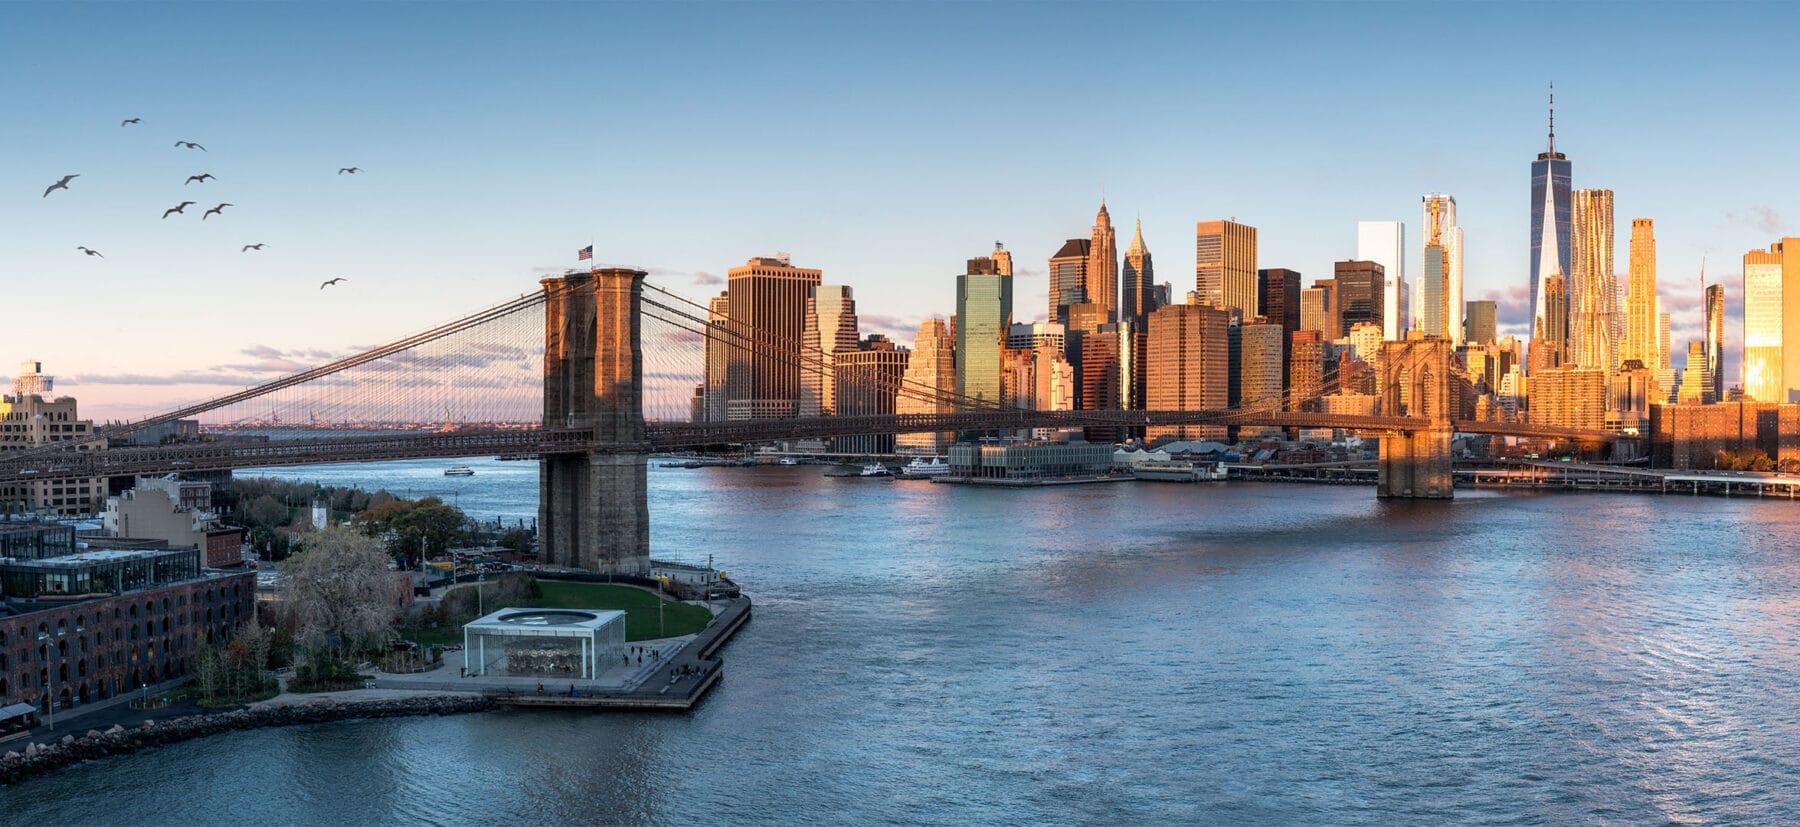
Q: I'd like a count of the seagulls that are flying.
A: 10